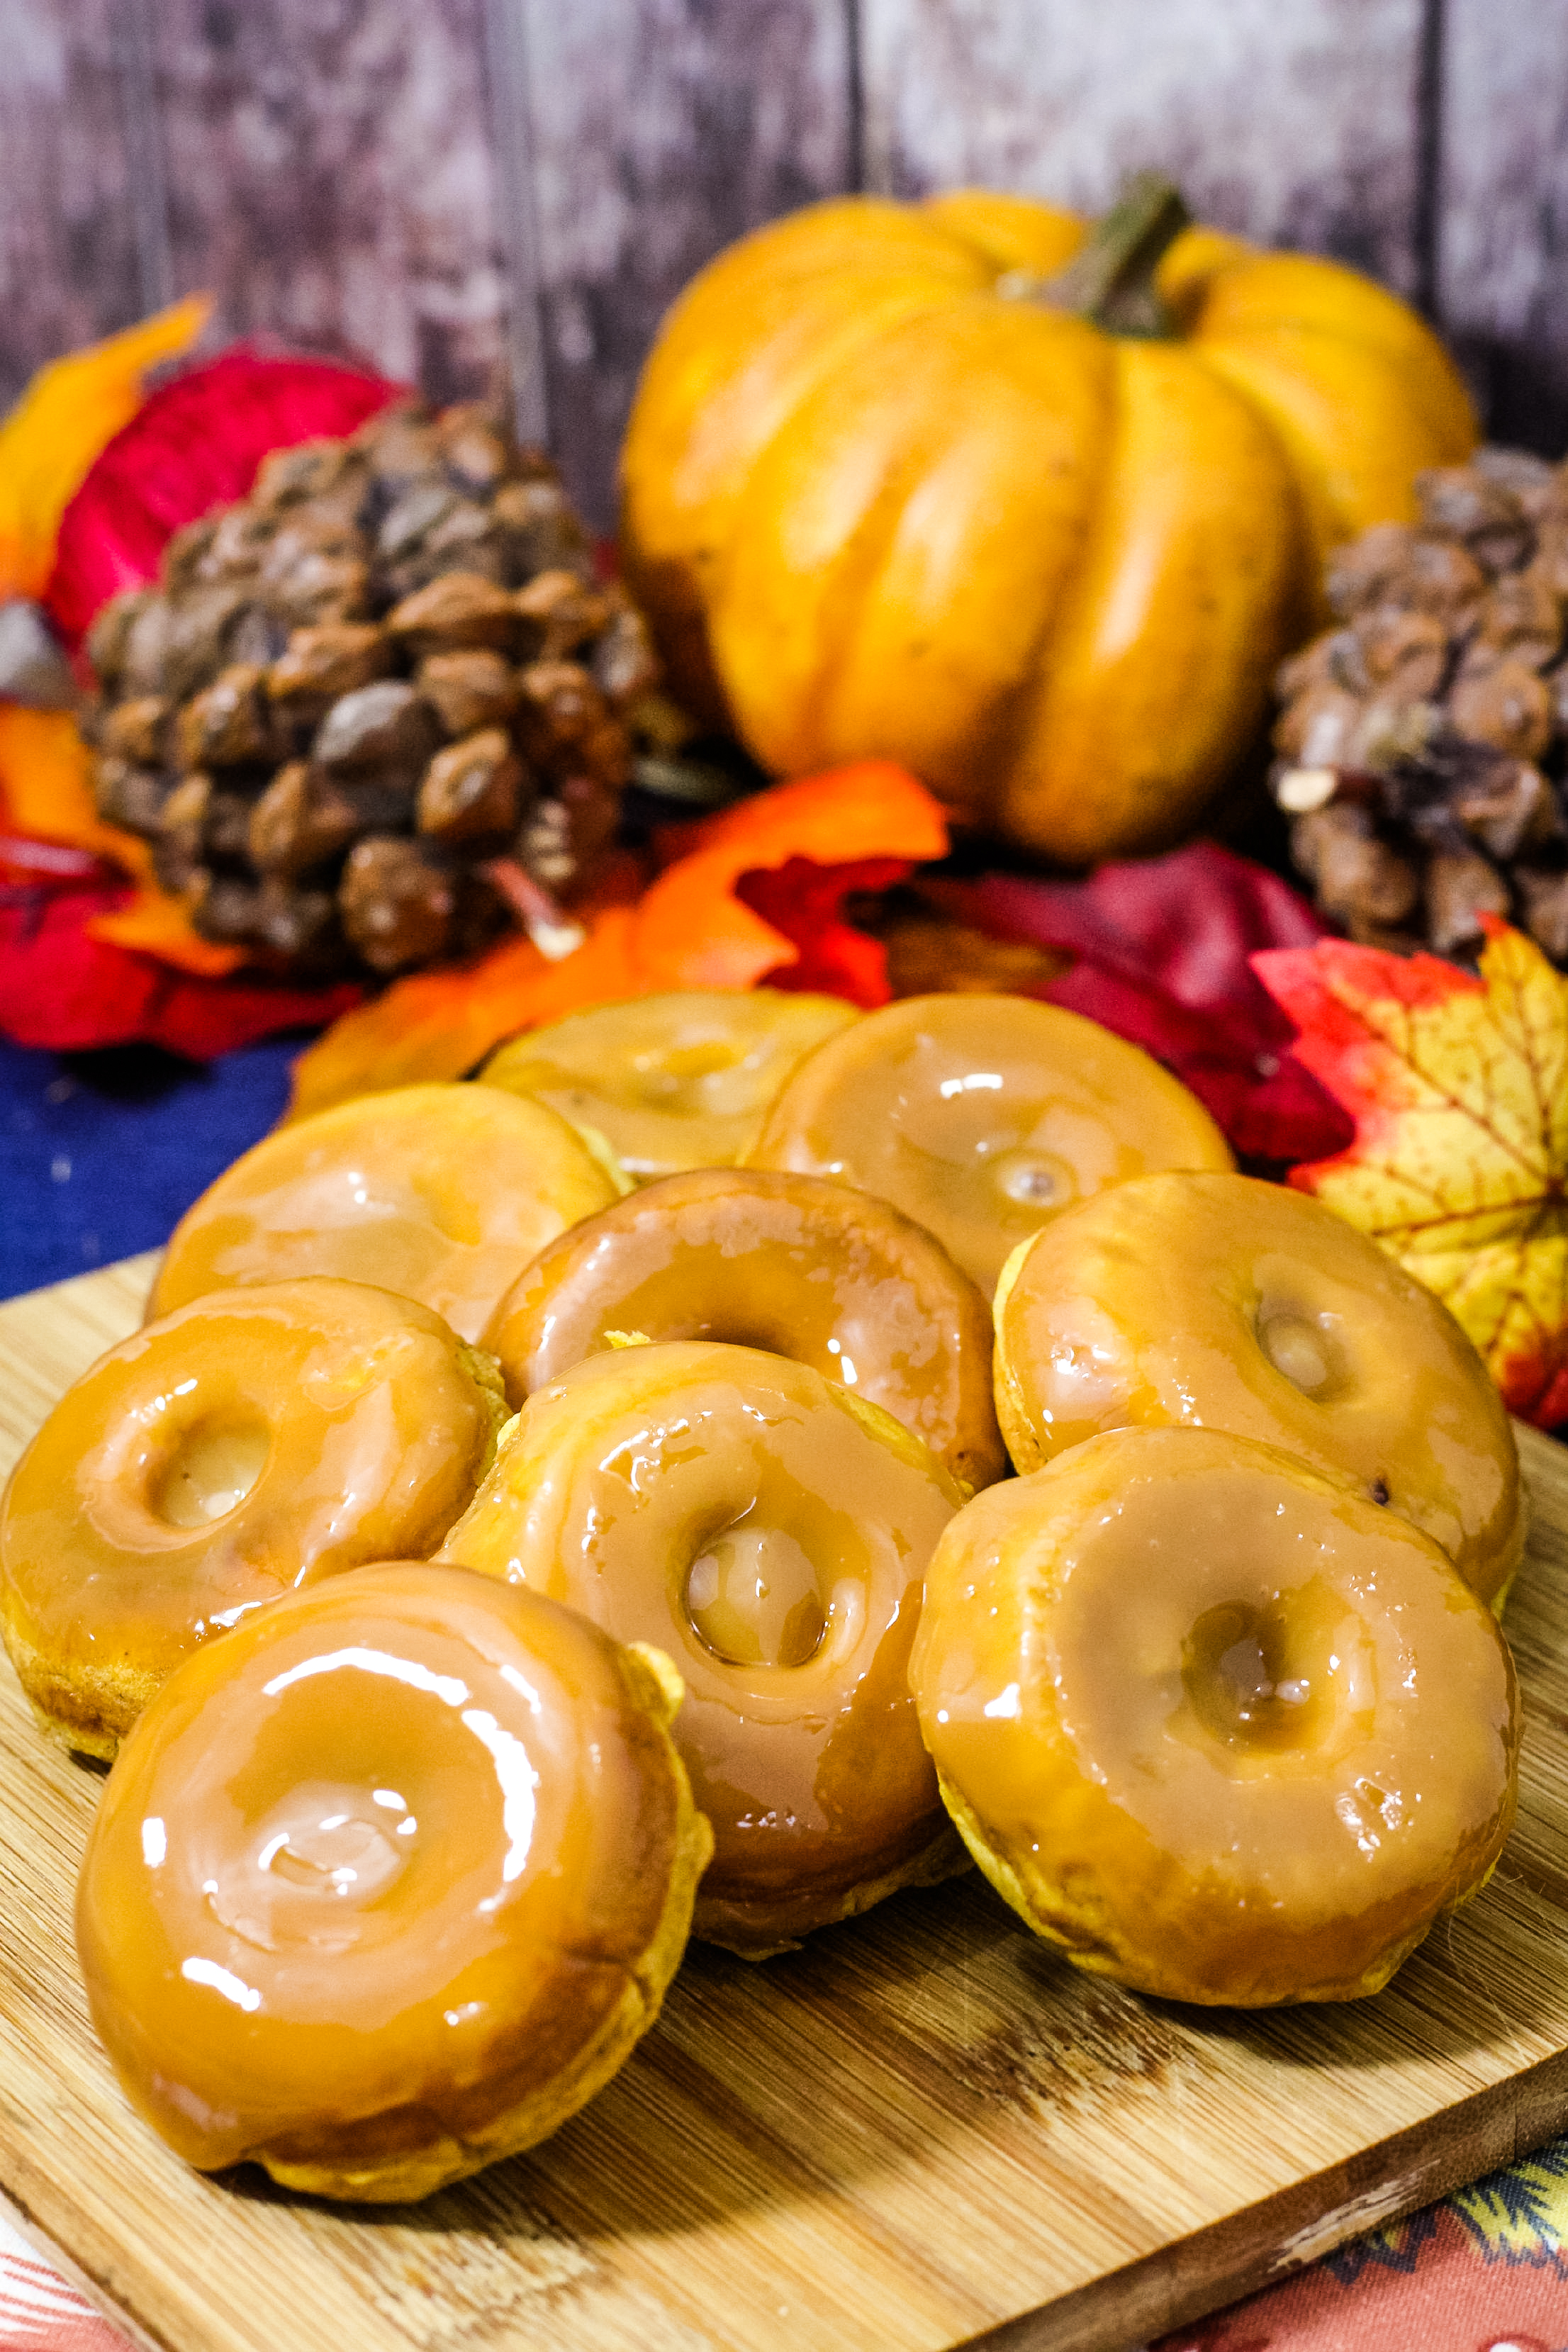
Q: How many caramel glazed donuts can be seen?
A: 9